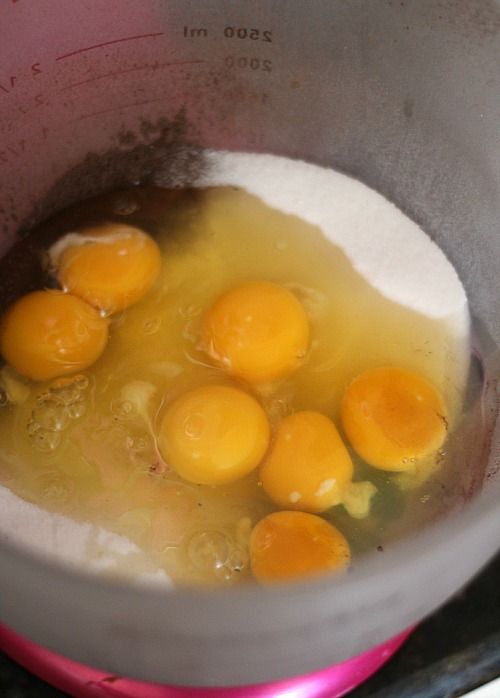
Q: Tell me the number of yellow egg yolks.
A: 7